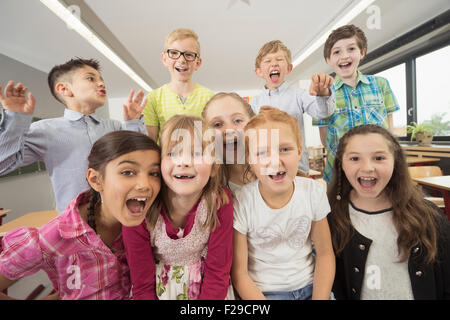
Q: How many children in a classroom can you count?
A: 9